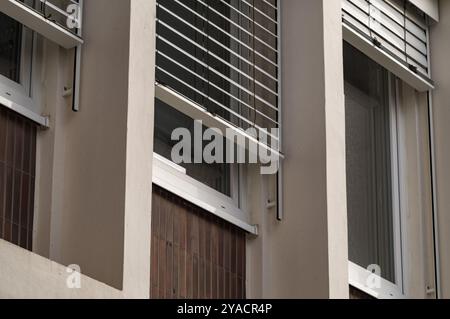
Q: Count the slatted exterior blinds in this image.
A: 3